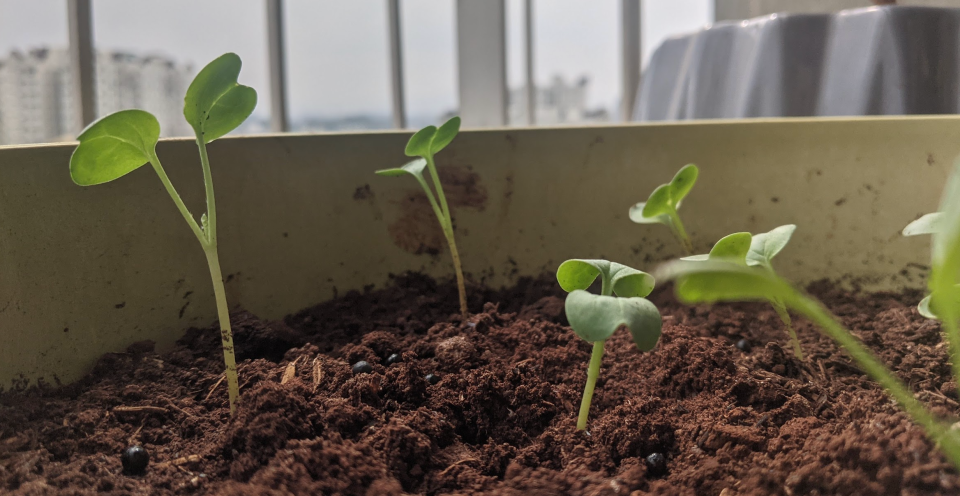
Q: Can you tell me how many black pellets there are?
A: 6